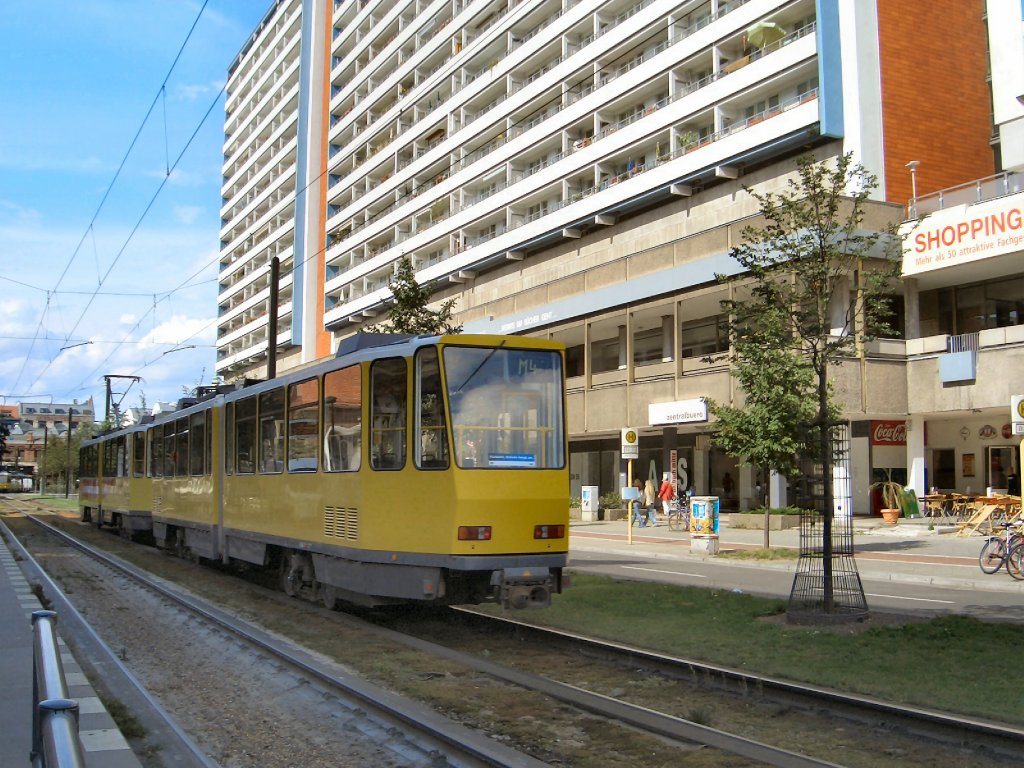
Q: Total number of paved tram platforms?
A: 1